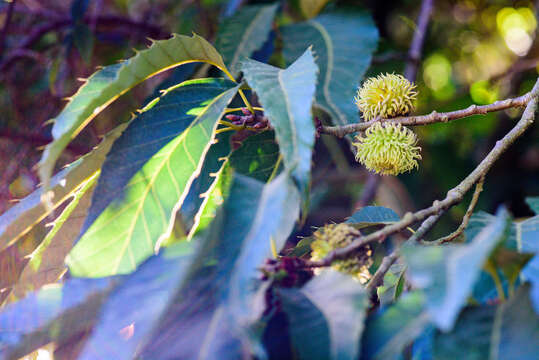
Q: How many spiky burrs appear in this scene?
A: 3